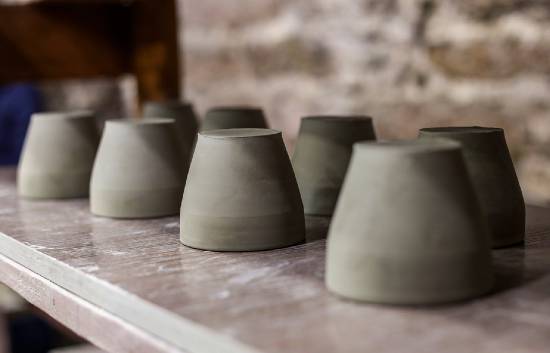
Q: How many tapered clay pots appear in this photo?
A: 8